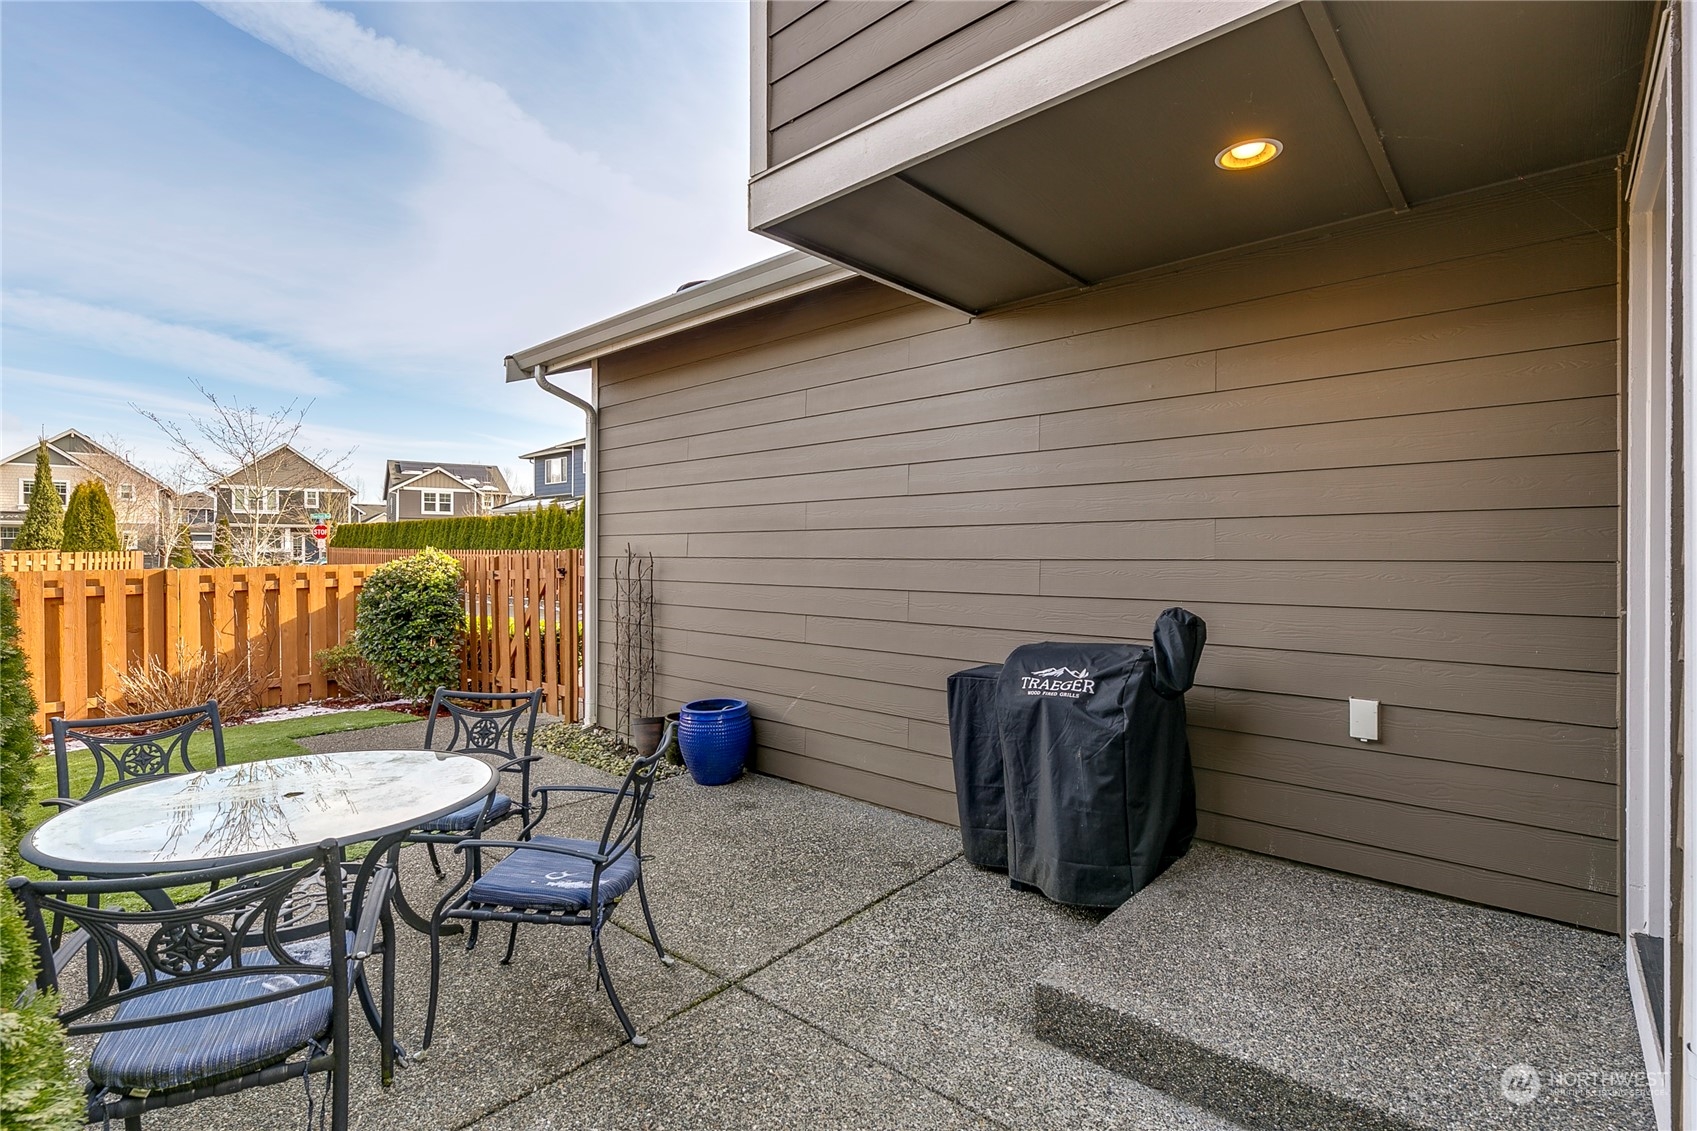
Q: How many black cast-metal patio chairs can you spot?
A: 4